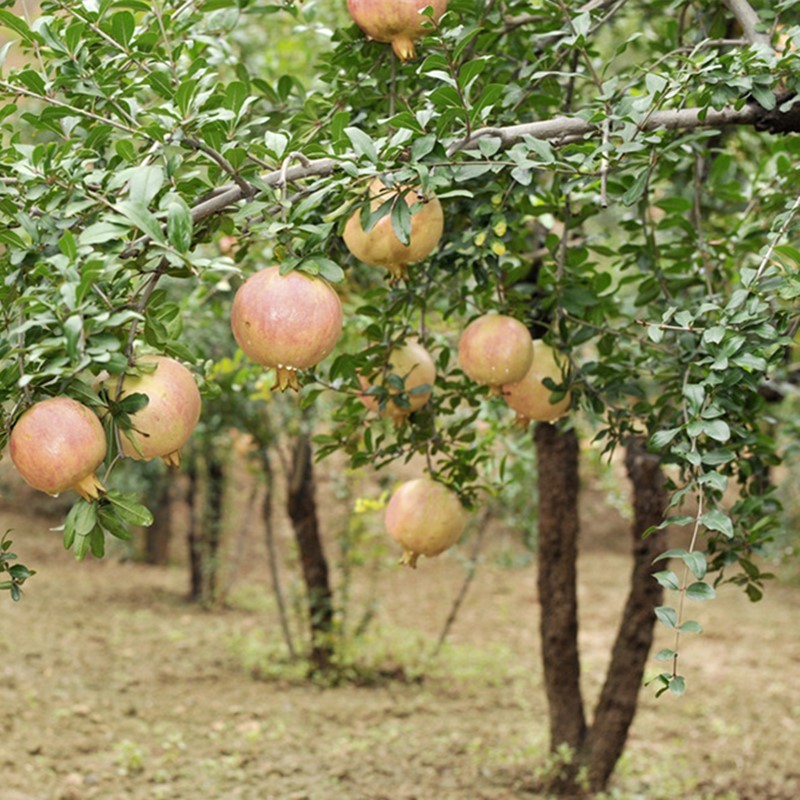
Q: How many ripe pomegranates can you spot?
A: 9